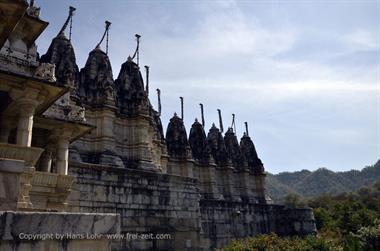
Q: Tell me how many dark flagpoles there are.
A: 10